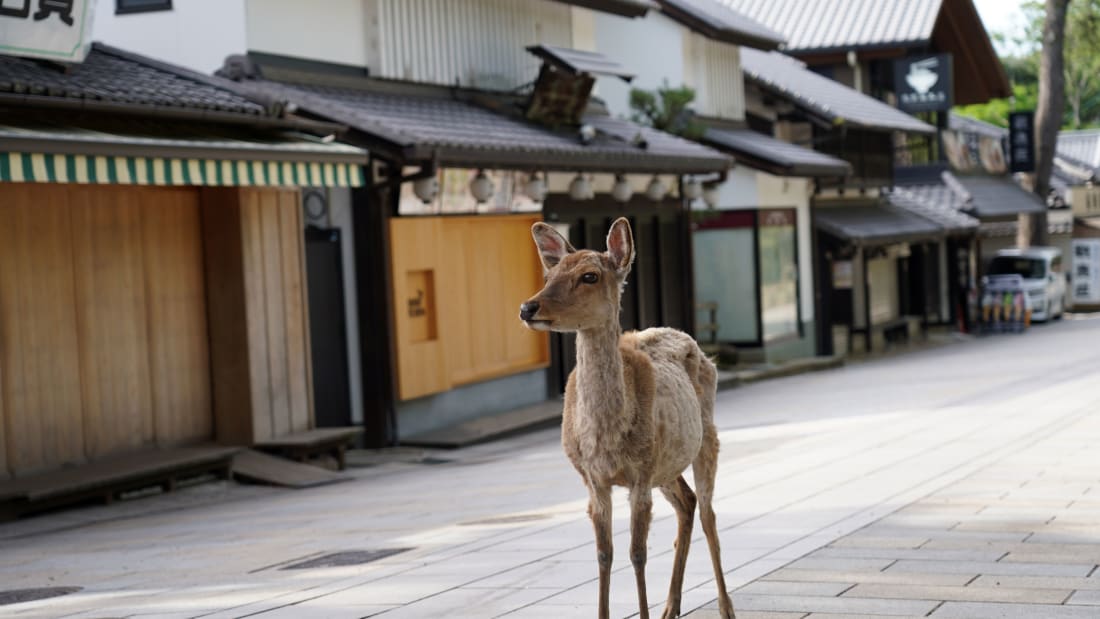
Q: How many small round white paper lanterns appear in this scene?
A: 8